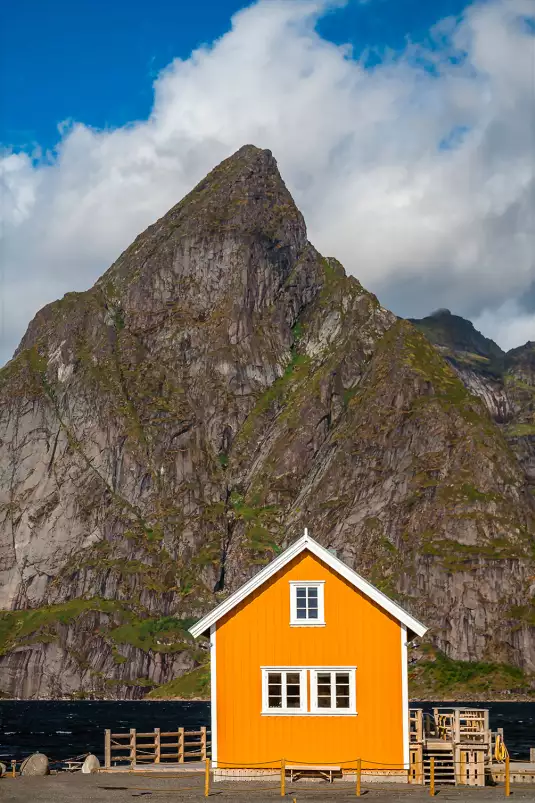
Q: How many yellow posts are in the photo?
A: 5